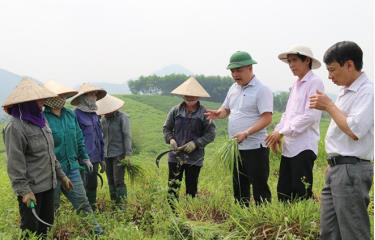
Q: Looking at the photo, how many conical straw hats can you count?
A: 5